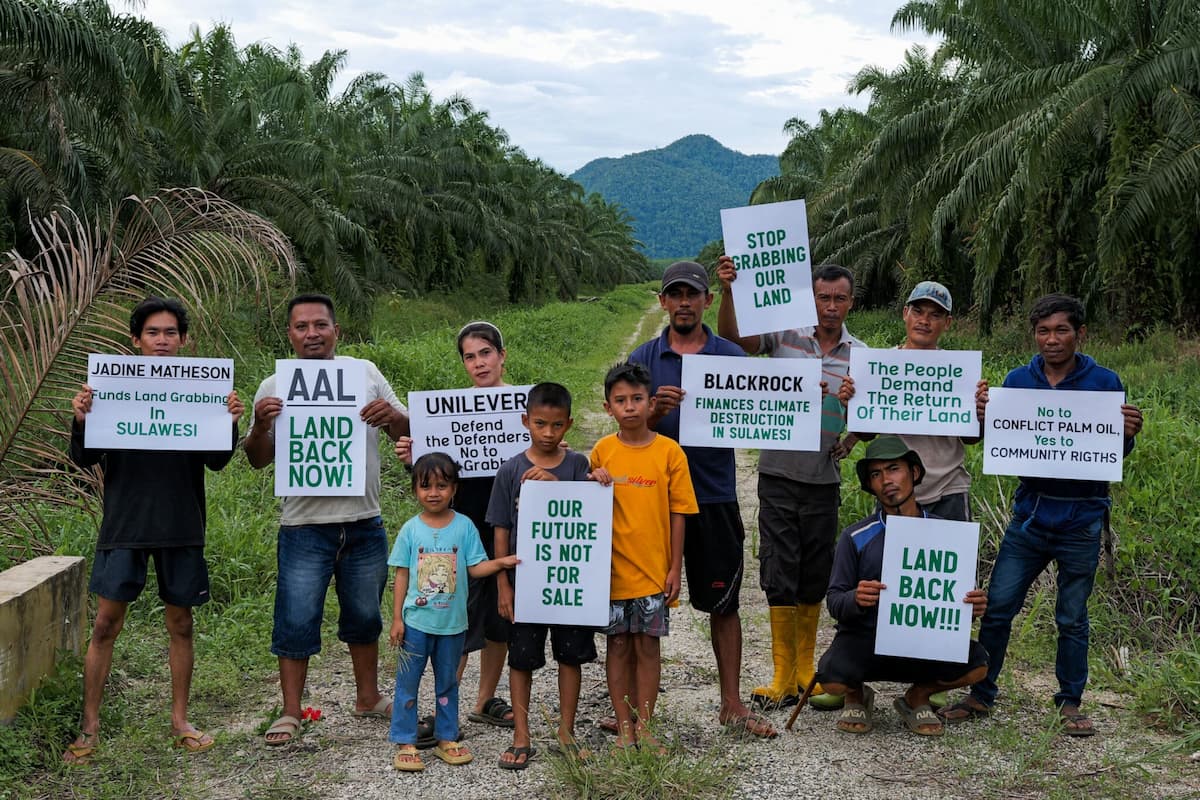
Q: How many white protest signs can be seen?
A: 9